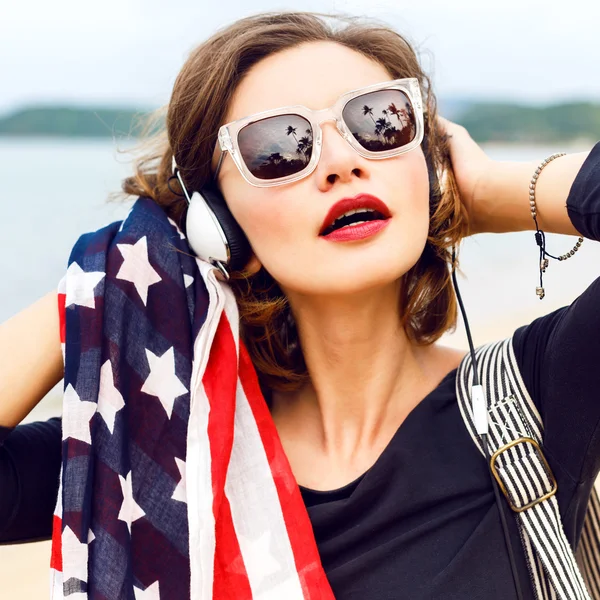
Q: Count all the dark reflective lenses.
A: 2